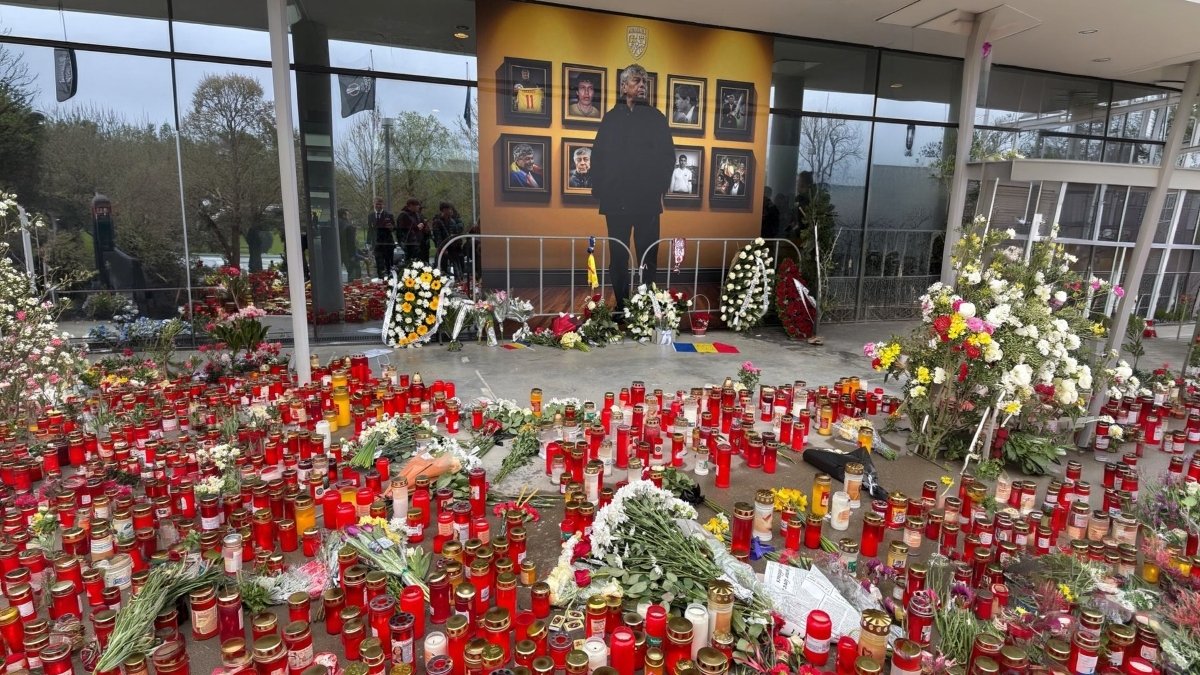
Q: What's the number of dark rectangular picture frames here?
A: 9